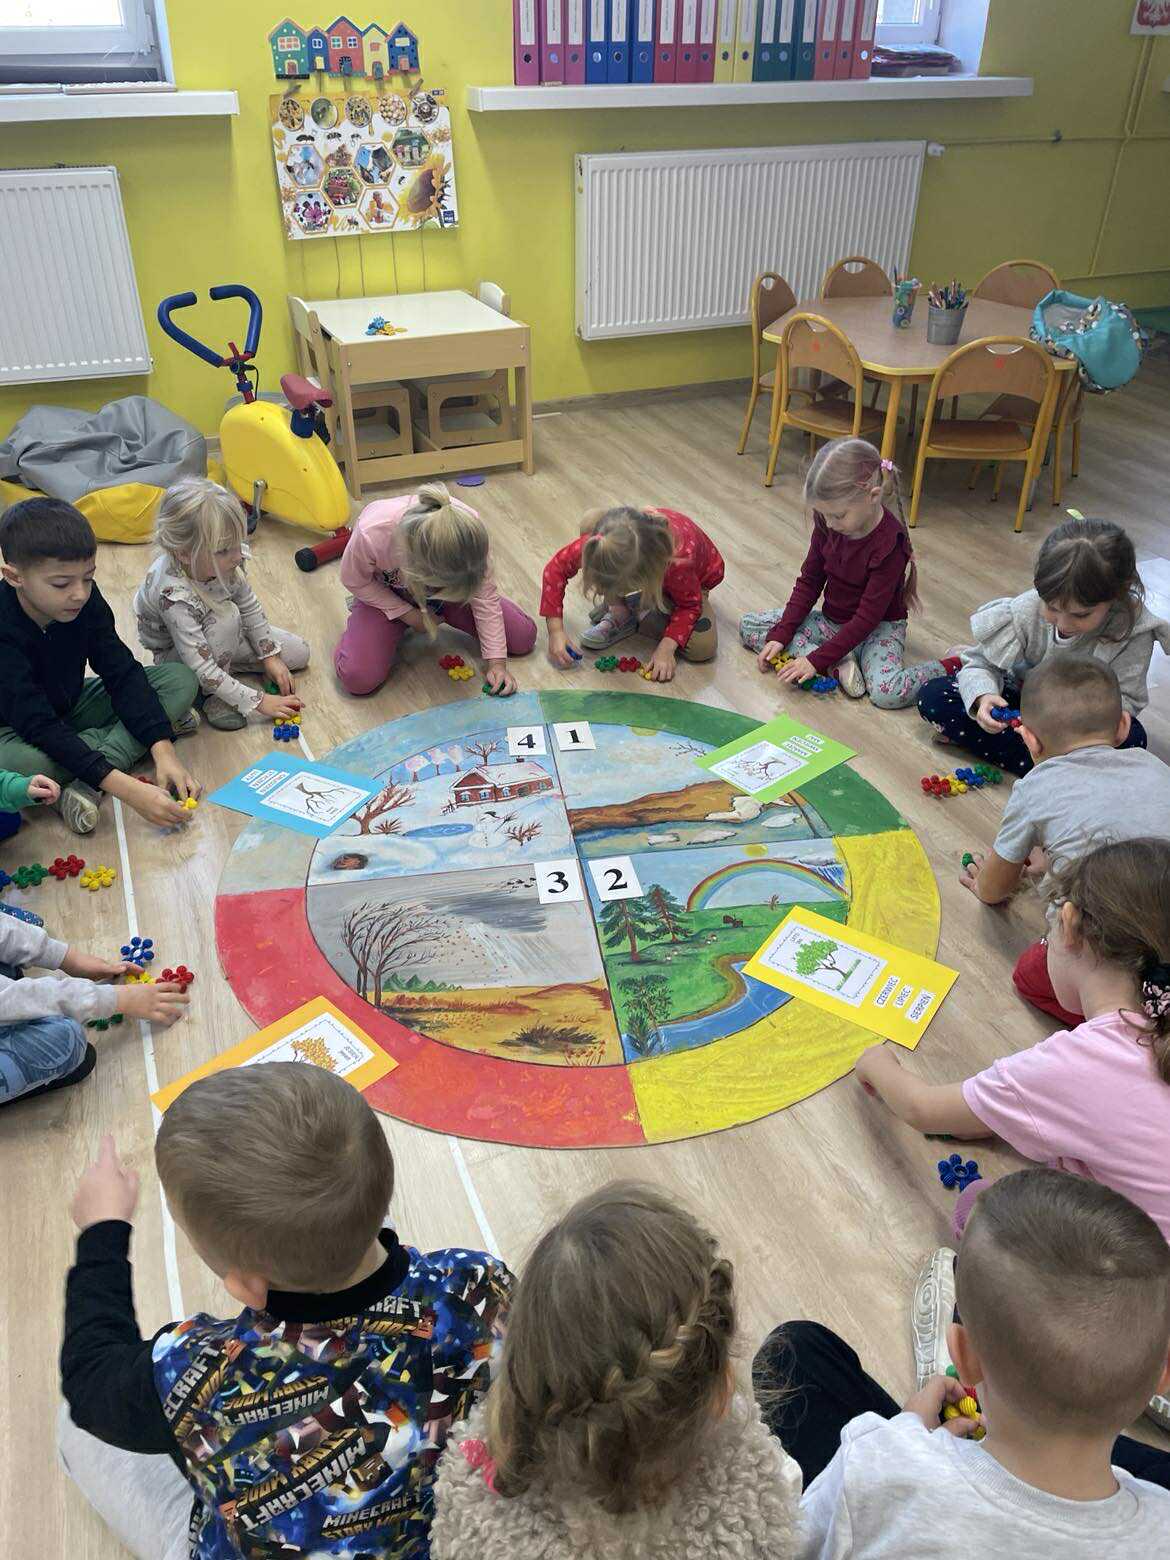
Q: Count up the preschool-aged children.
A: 13